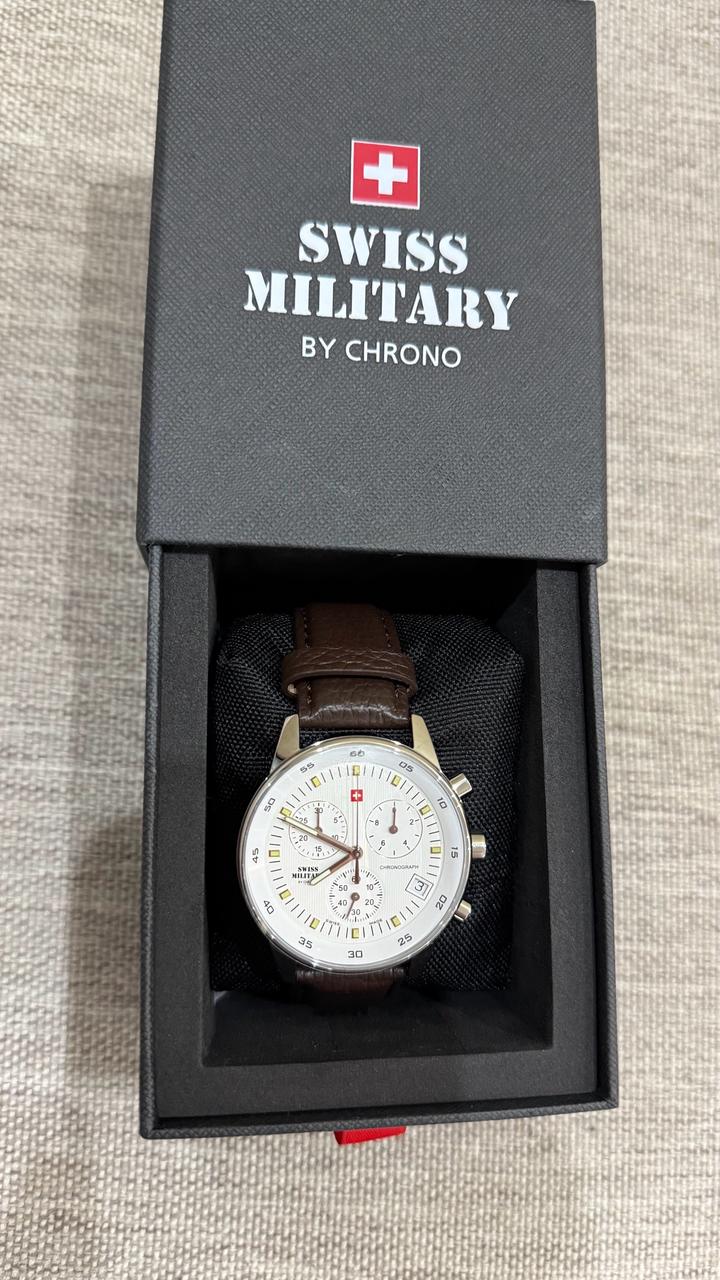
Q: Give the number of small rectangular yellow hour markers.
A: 11